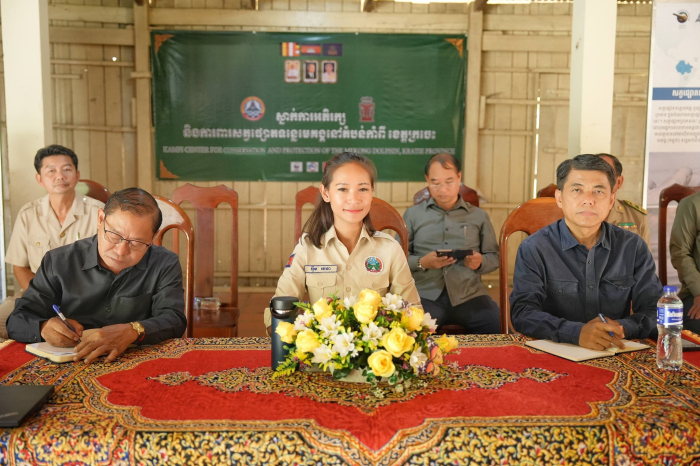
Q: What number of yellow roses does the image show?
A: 9